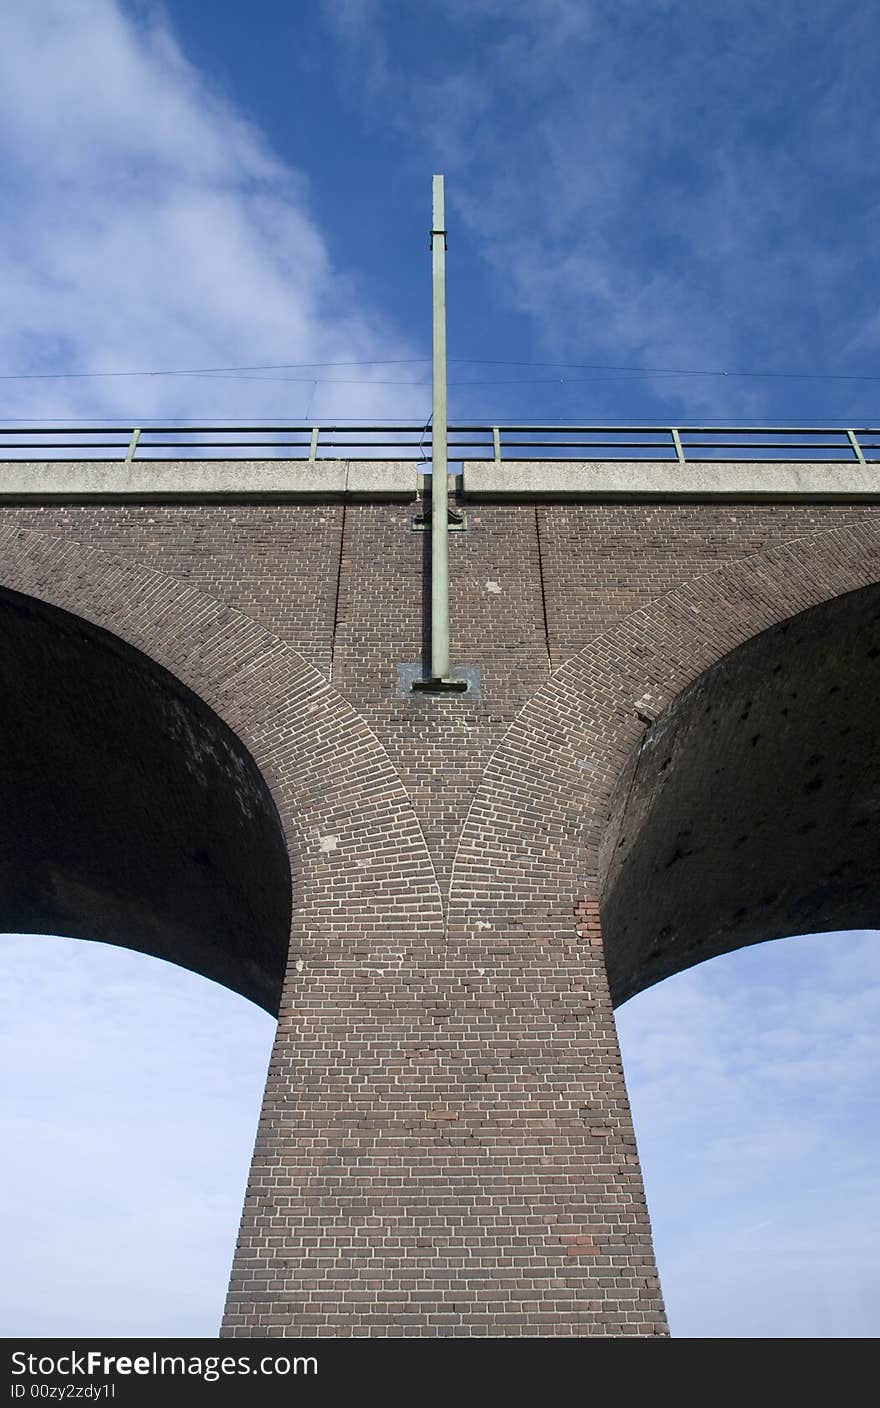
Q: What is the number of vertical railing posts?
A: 5